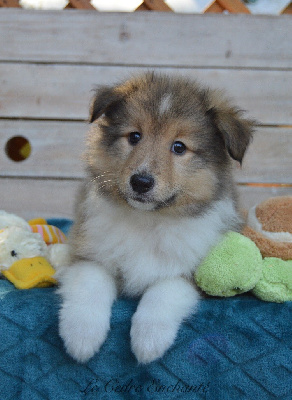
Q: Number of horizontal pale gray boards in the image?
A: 4